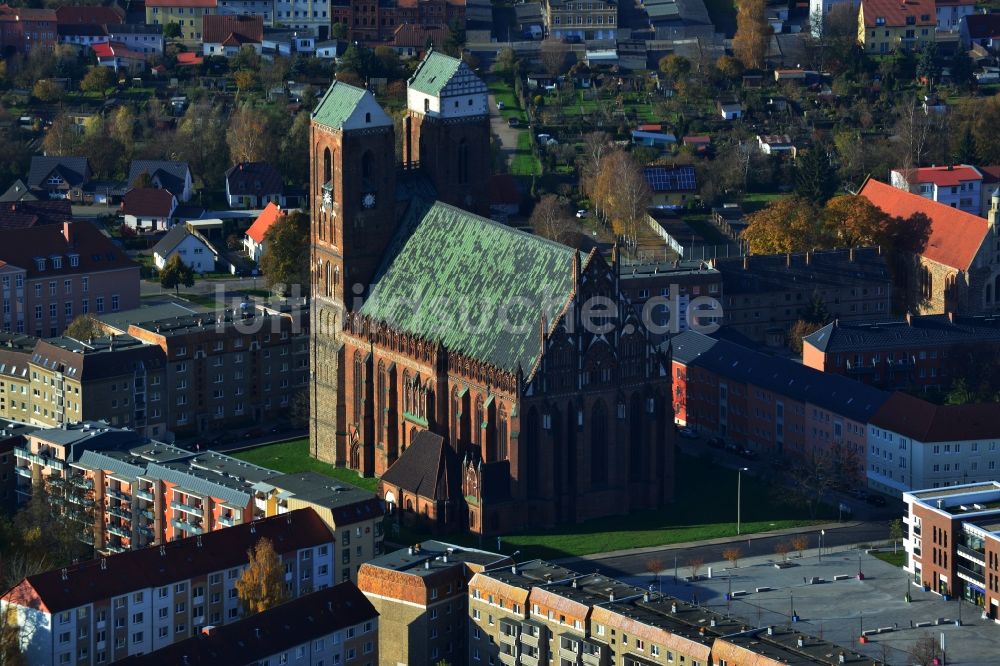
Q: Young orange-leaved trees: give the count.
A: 5